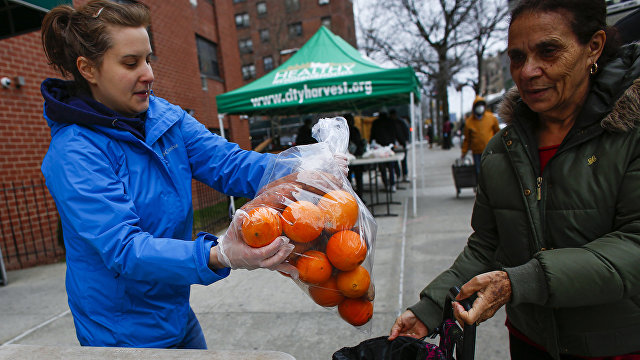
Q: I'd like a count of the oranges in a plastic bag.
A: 8